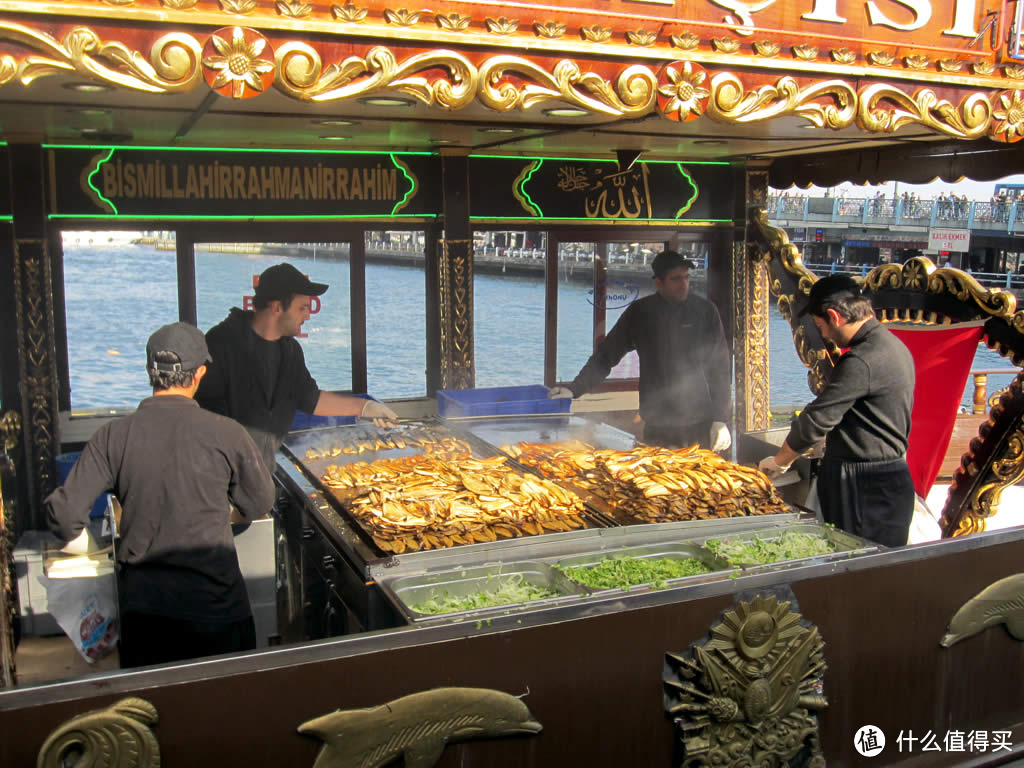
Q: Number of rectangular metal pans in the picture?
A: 3